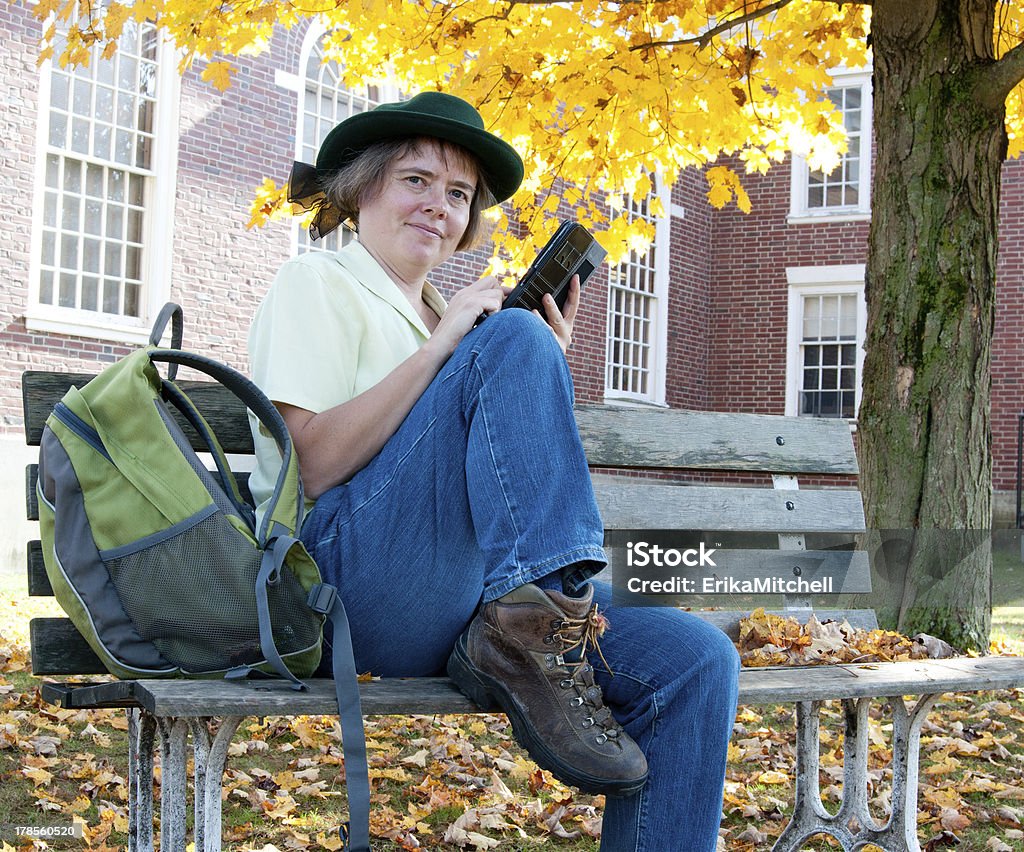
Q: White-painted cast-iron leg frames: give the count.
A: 2